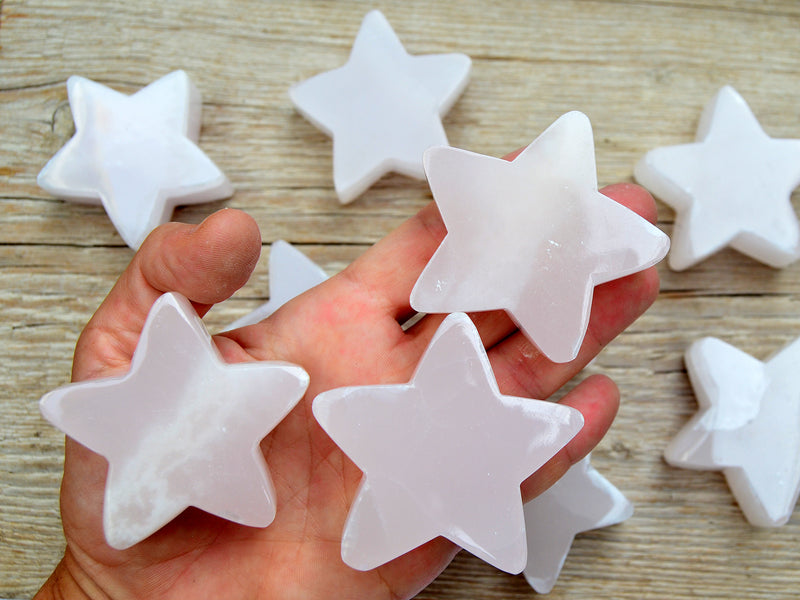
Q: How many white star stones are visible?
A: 9